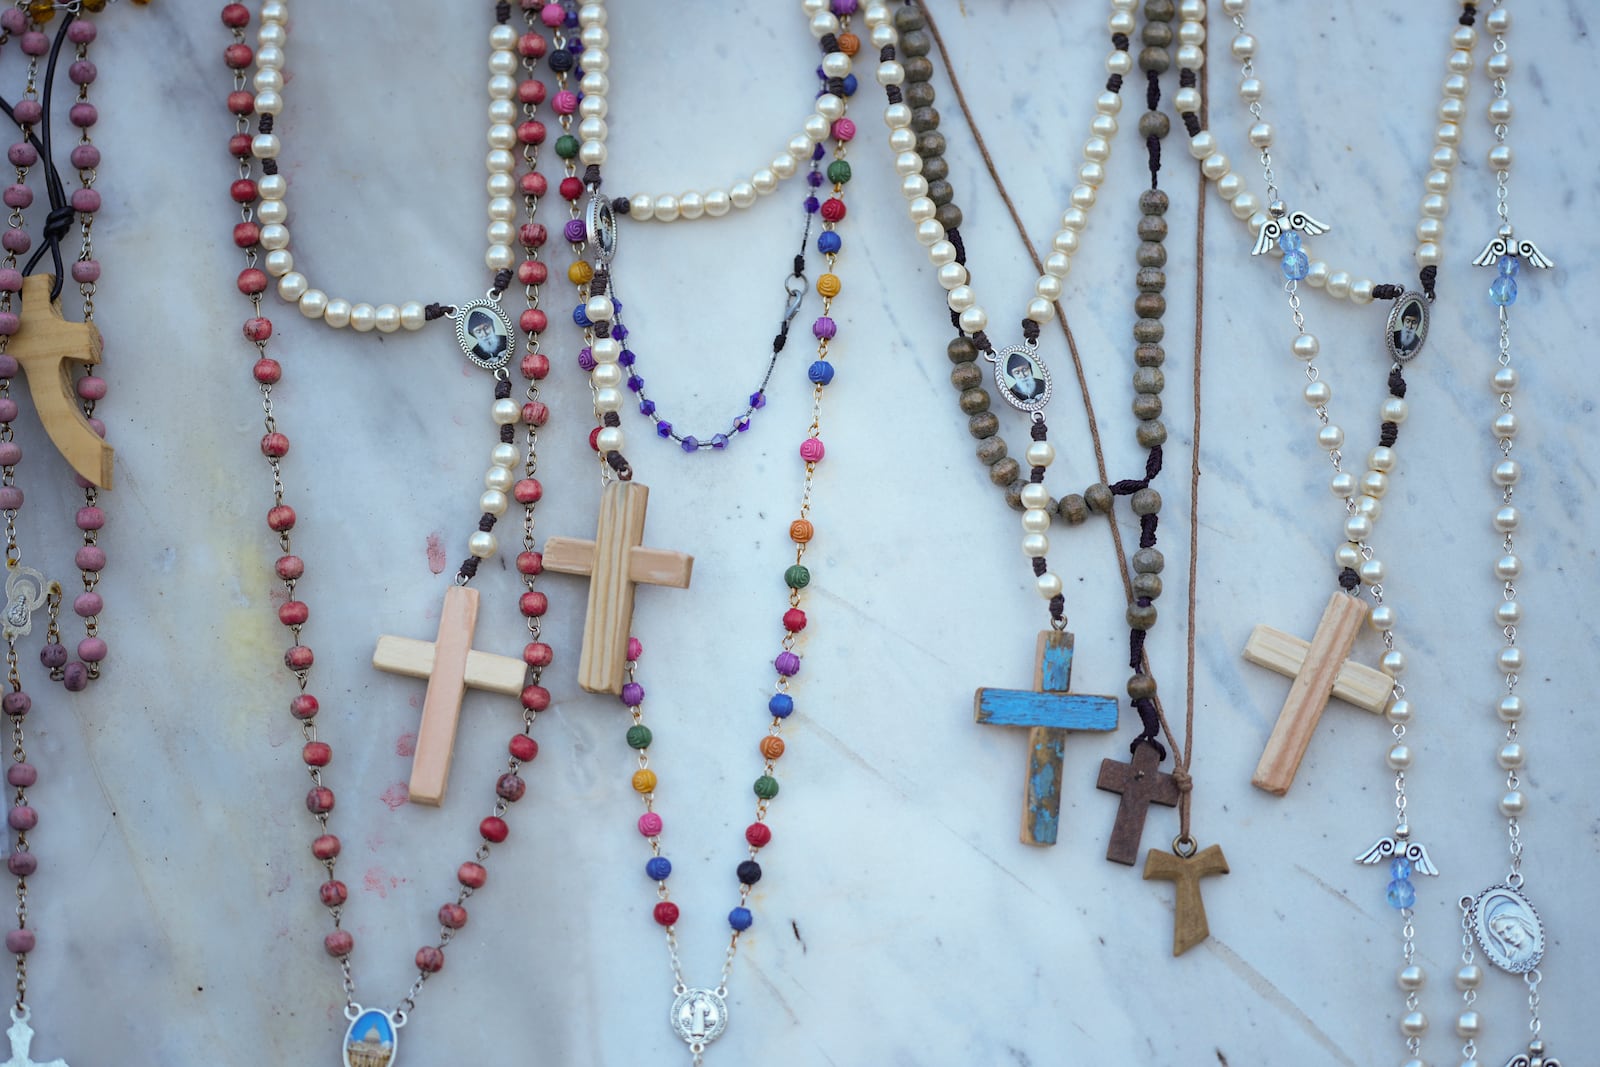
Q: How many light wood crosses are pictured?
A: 4